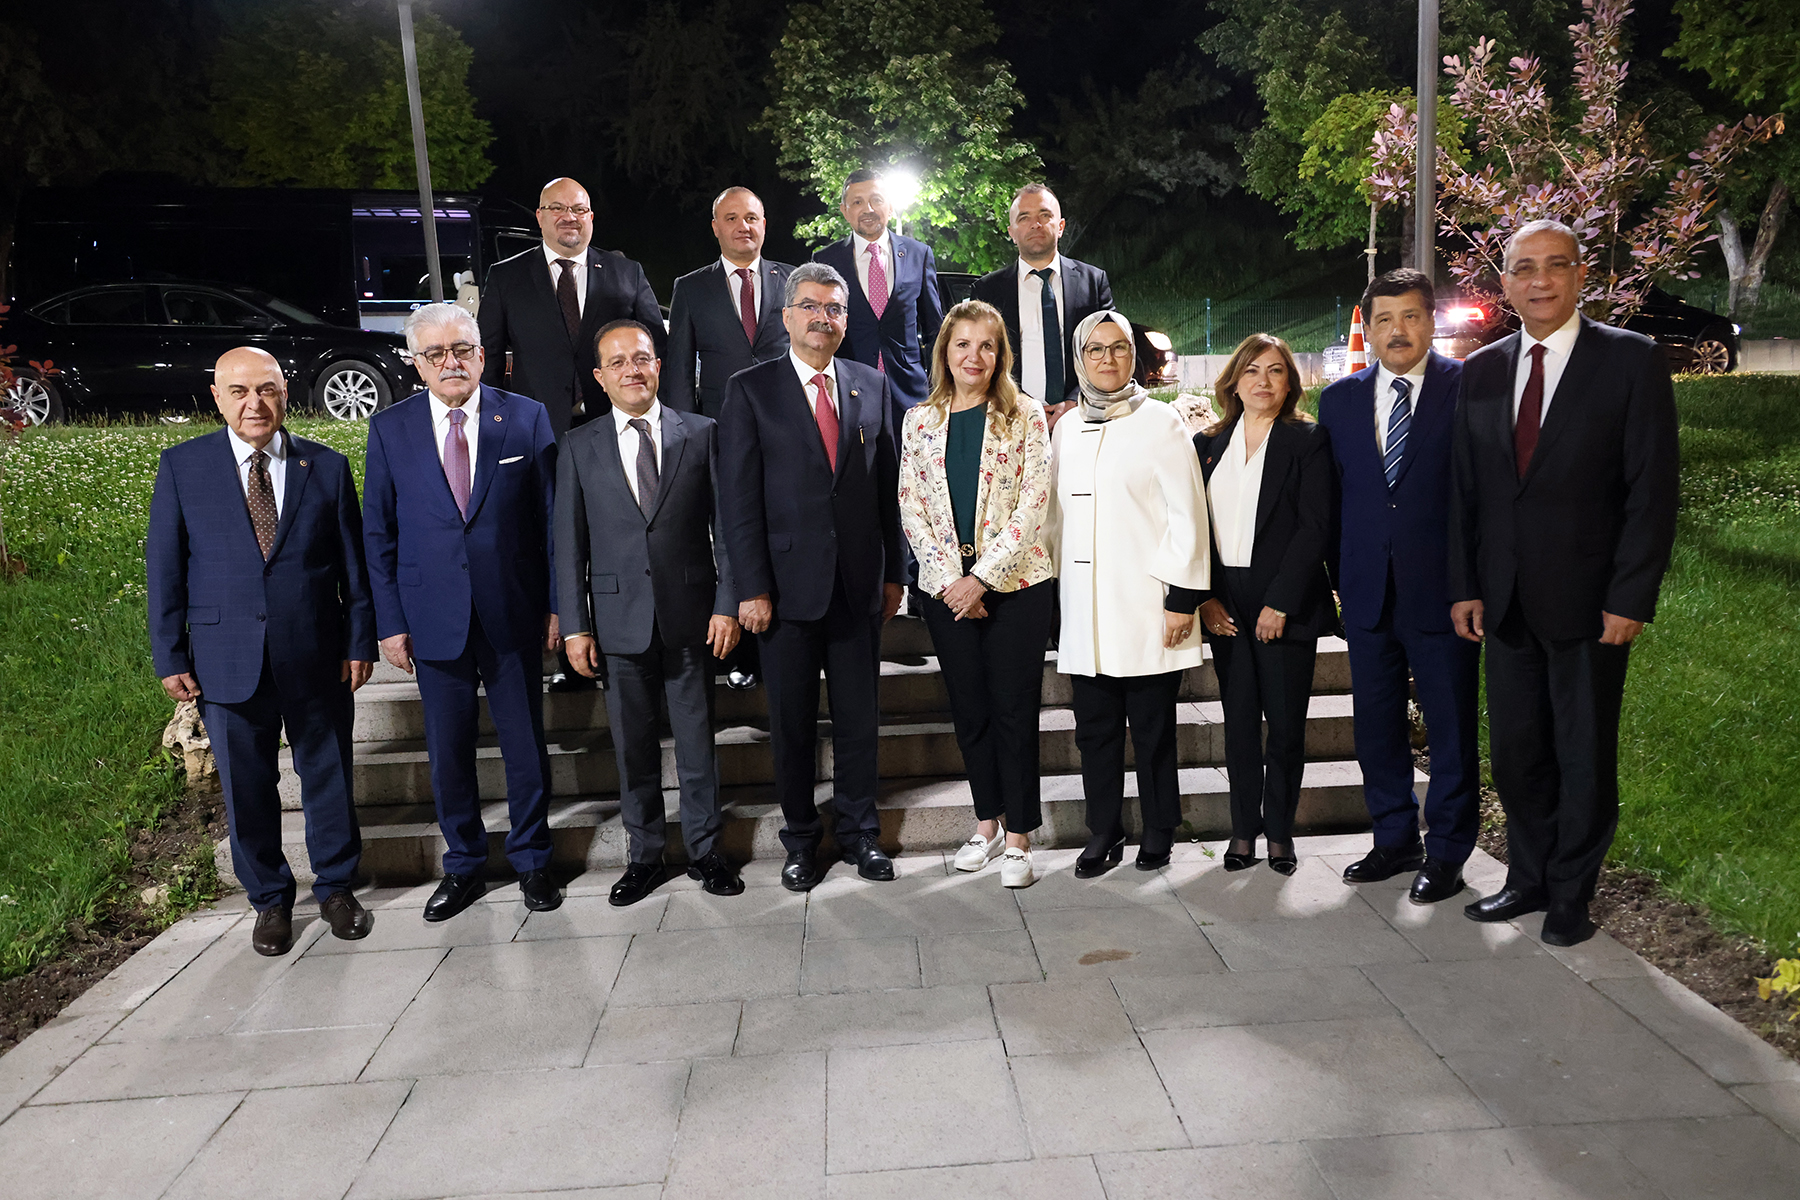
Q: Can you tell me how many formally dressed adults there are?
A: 13